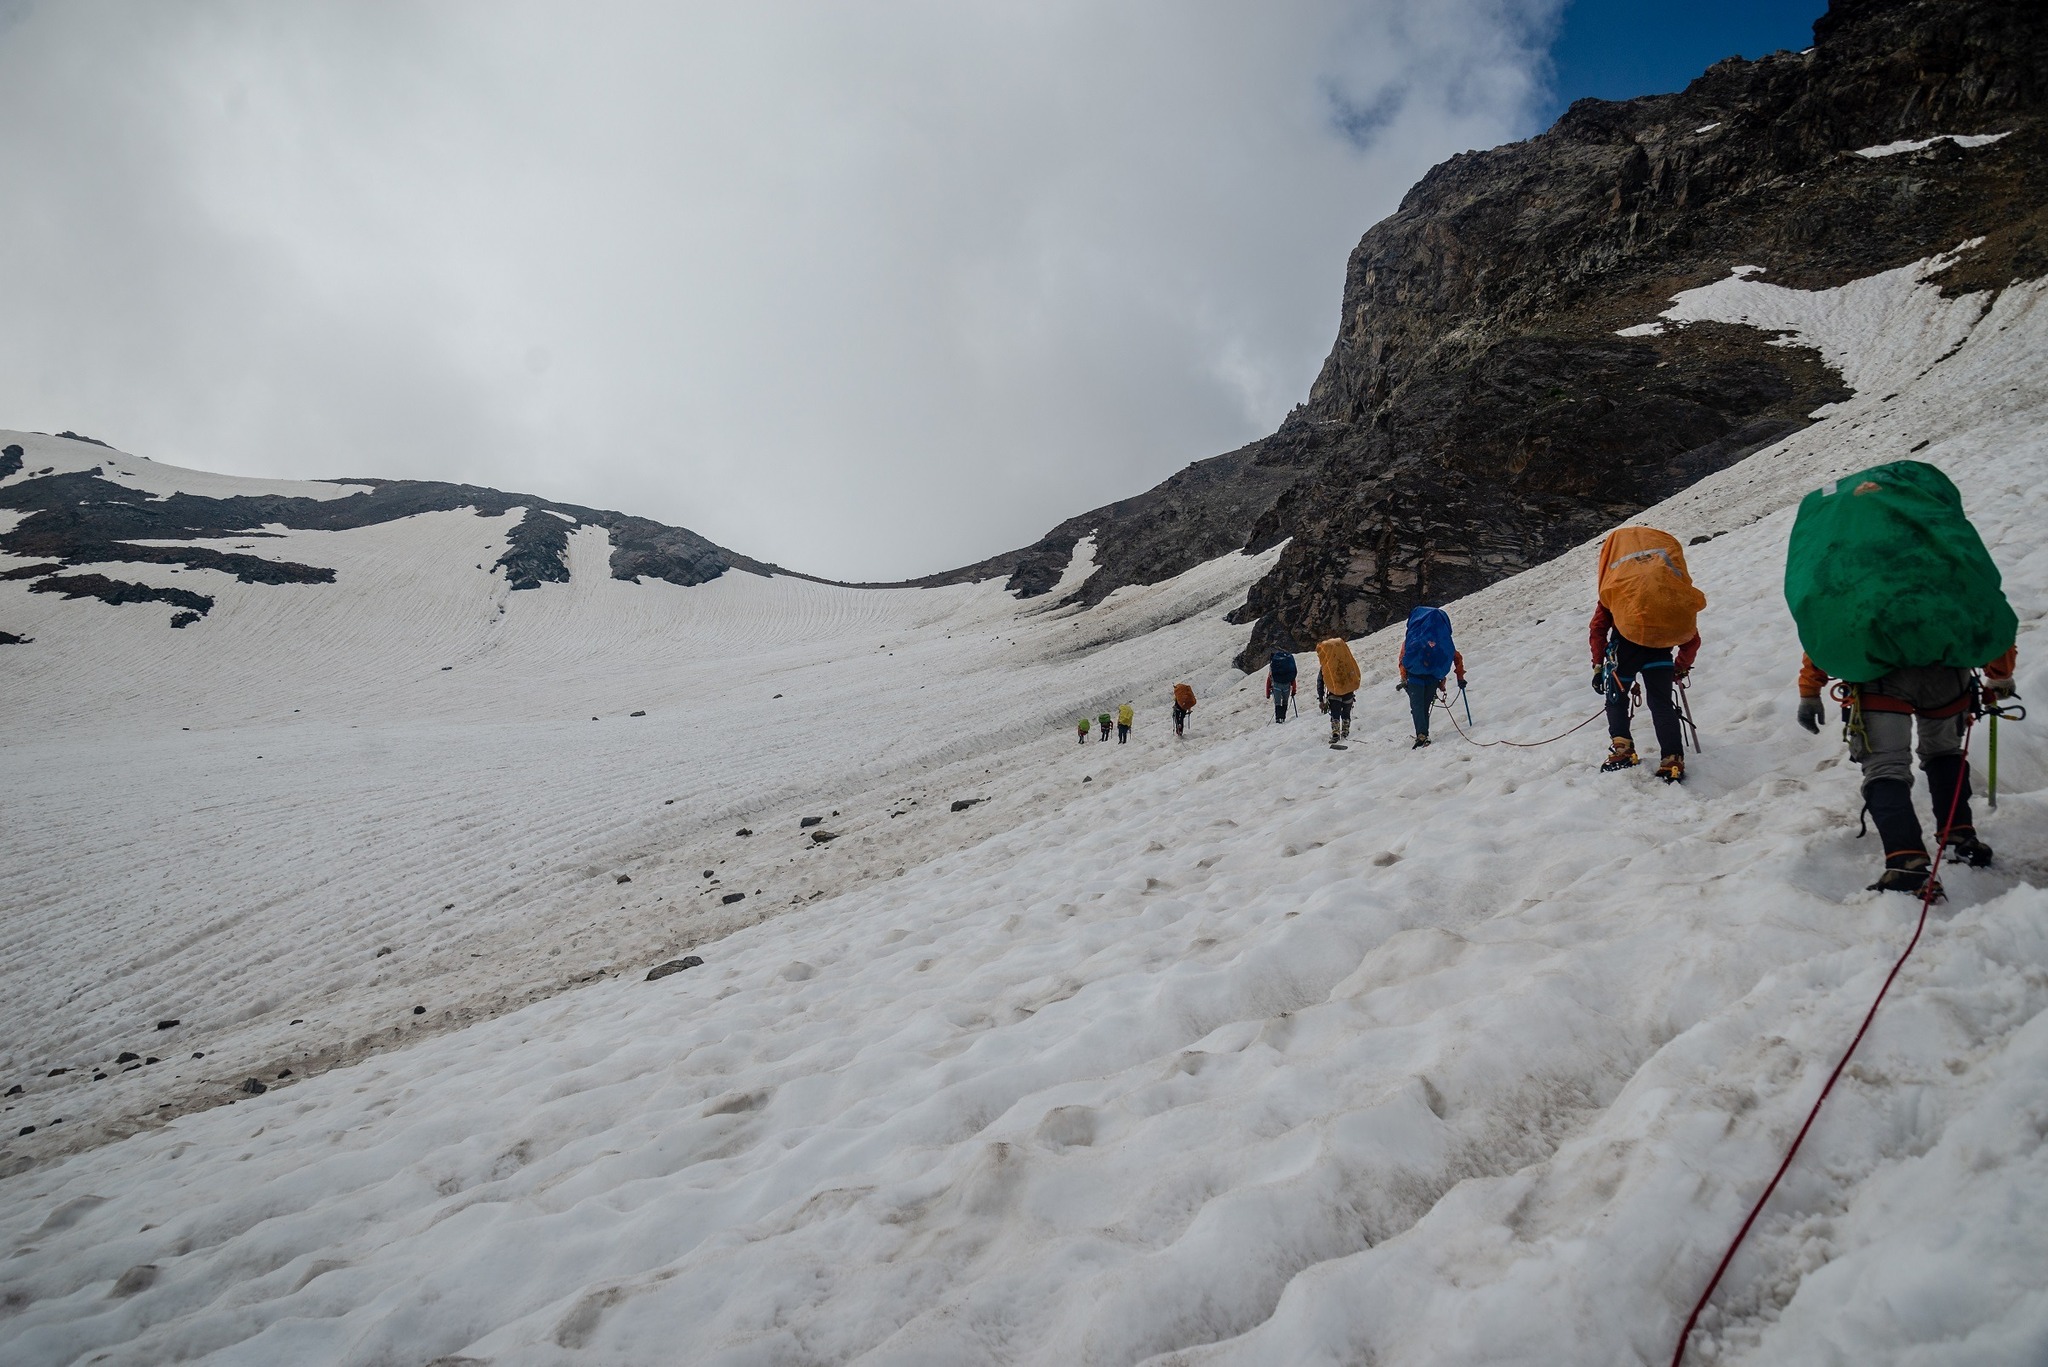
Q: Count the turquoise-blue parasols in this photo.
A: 0